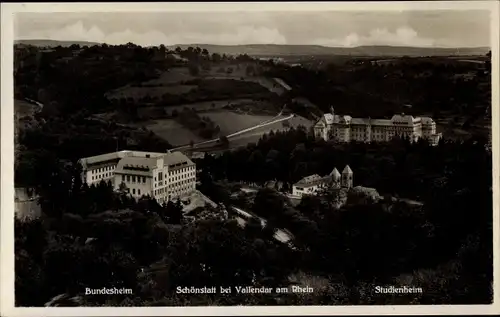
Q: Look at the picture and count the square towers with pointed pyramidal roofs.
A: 2